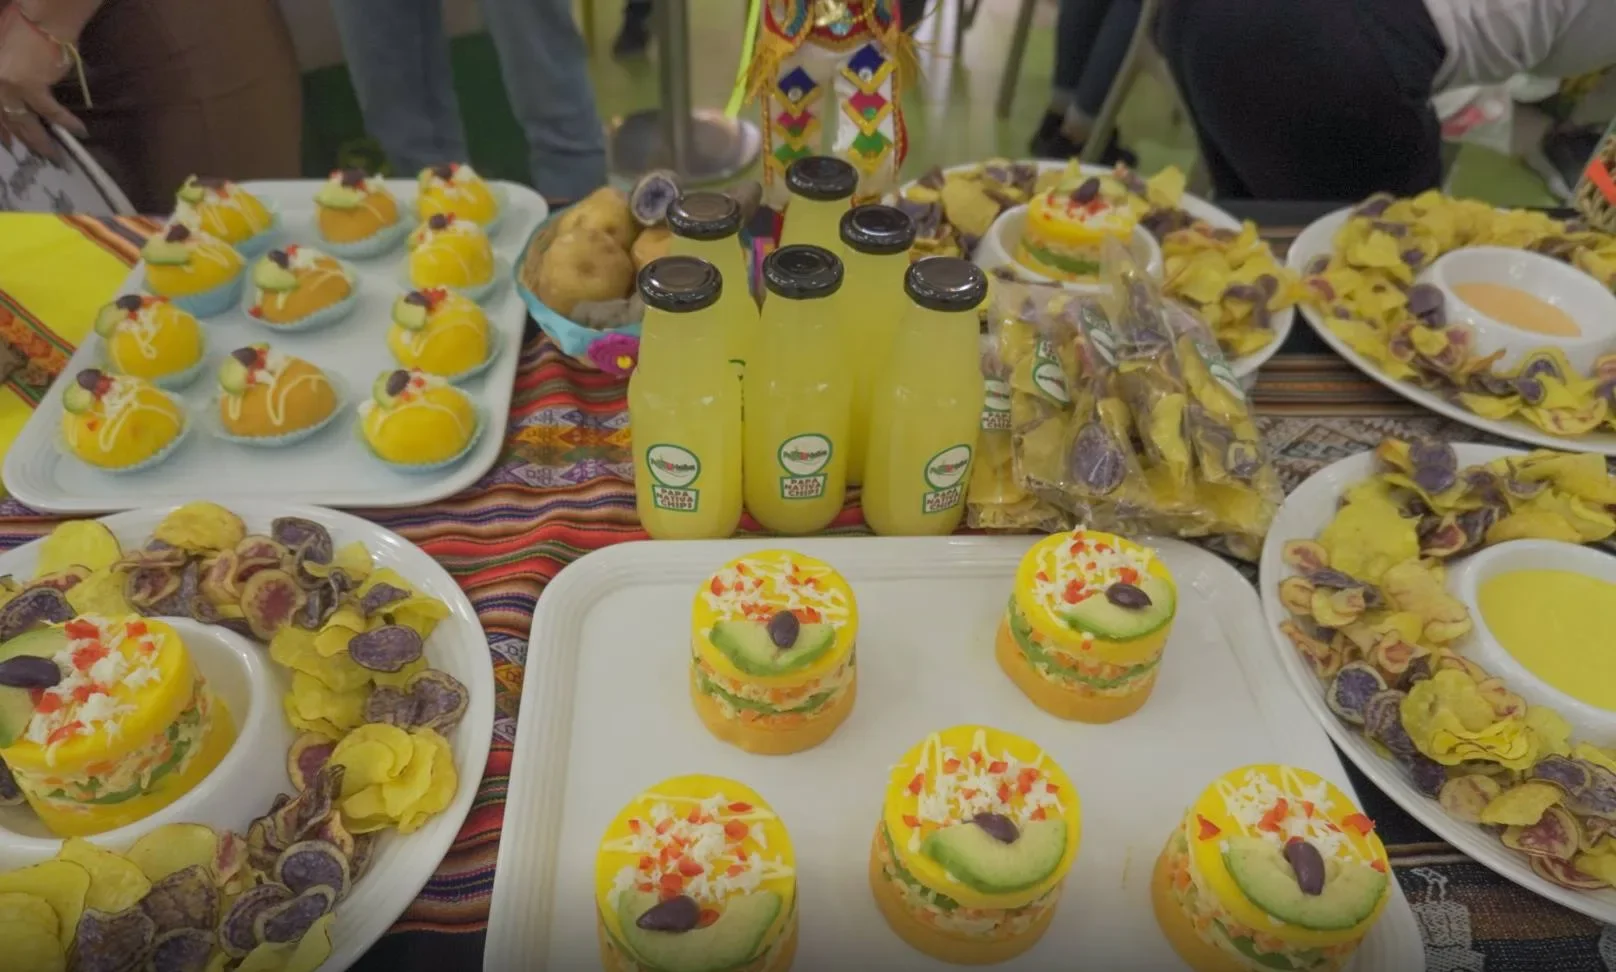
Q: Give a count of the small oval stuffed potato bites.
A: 11